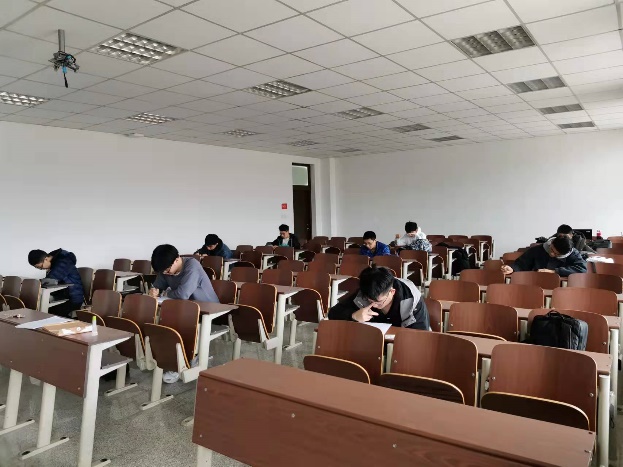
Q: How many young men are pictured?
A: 9